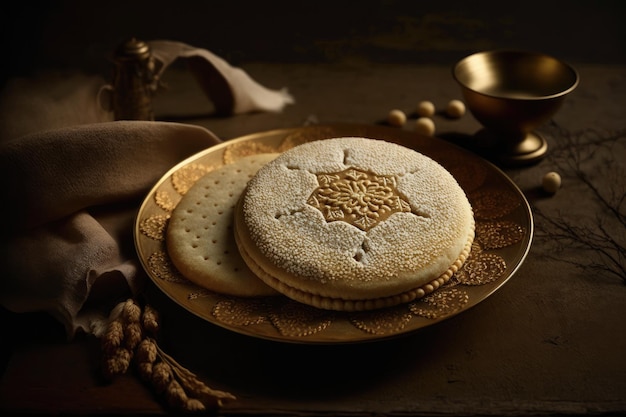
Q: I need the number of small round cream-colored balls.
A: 5